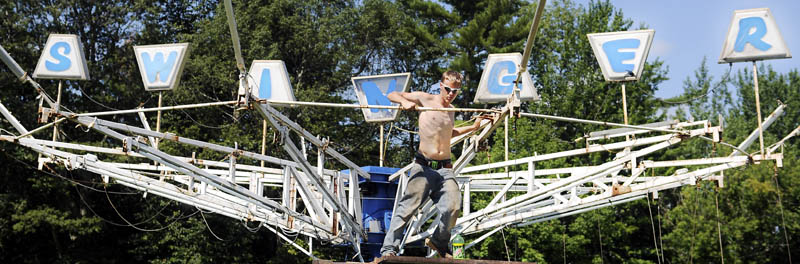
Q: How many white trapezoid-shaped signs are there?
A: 7